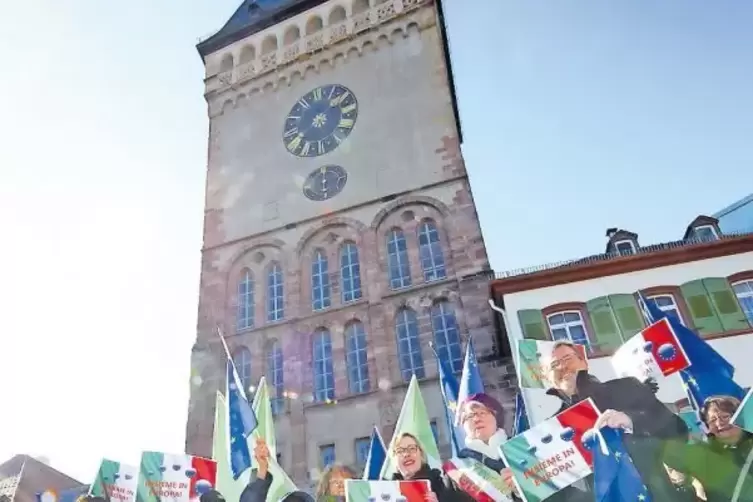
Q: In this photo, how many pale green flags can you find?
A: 3